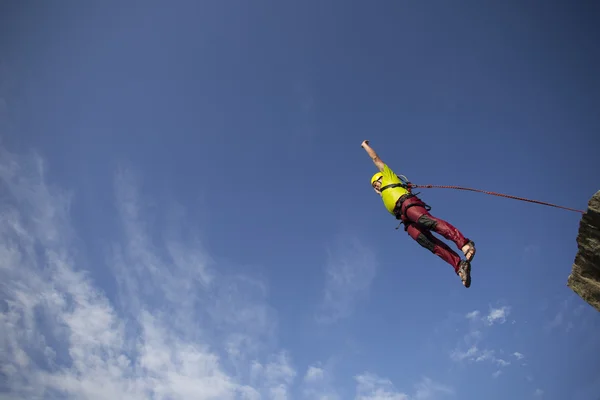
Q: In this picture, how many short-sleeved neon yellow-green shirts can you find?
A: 1